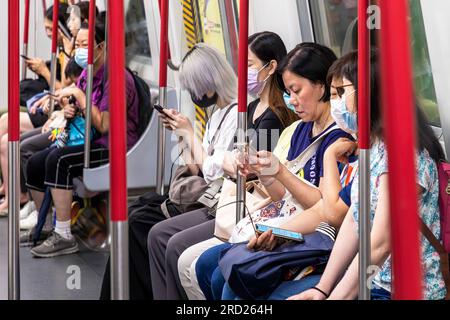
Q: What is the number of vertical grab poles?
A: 9